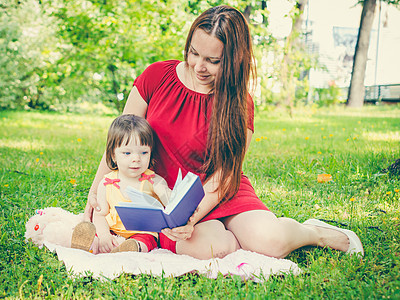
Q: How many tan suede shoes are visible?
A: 2